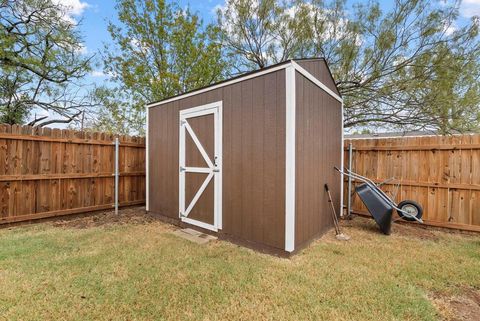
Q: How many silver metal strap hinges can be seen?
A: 3